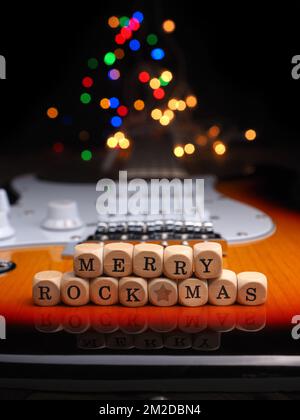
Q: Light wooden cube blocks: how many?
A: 13